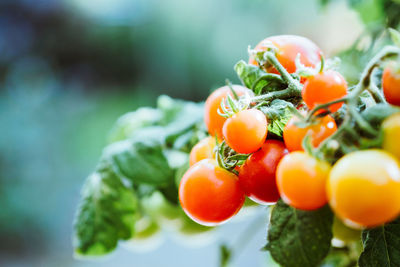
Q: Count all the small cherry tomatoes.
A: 12